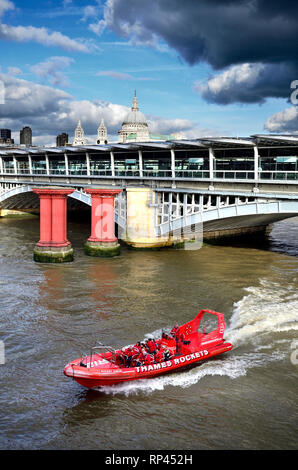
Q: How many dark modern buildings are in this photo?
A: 3